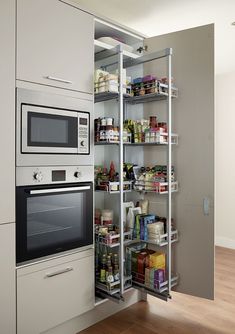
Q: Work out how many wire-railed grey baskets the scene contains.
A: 10